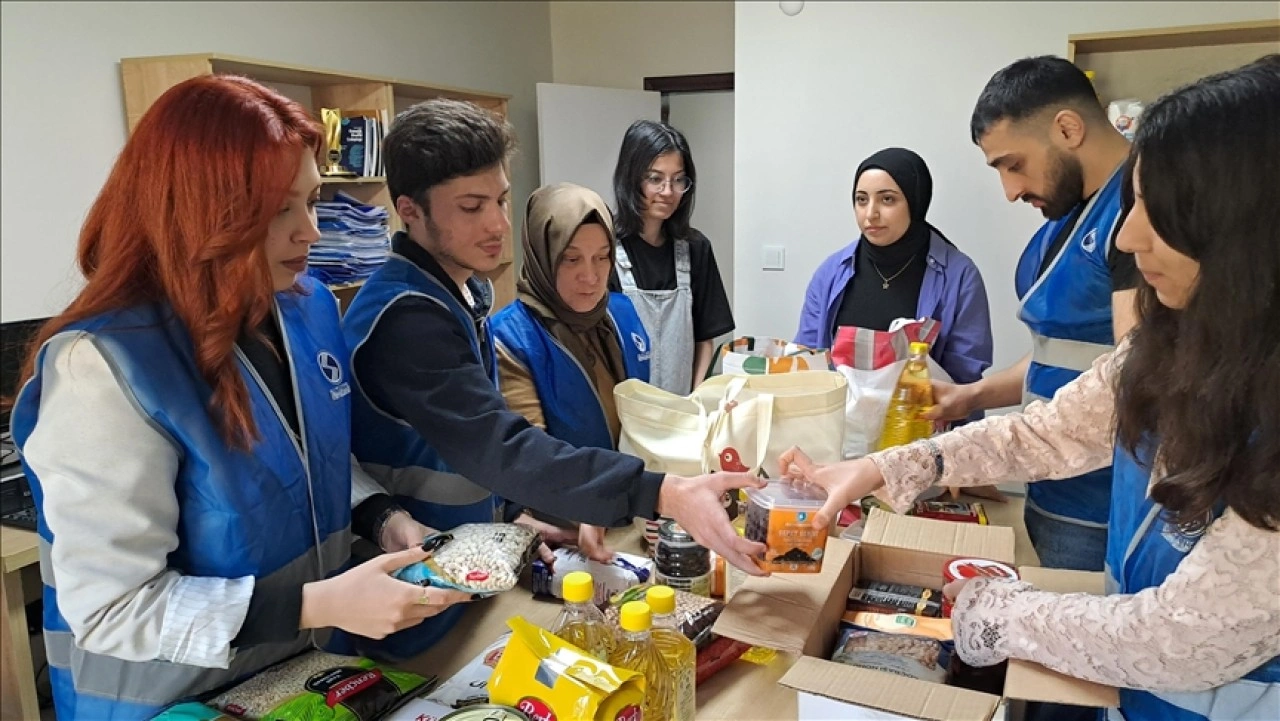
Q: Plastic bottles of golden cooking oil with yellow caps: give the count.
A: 4